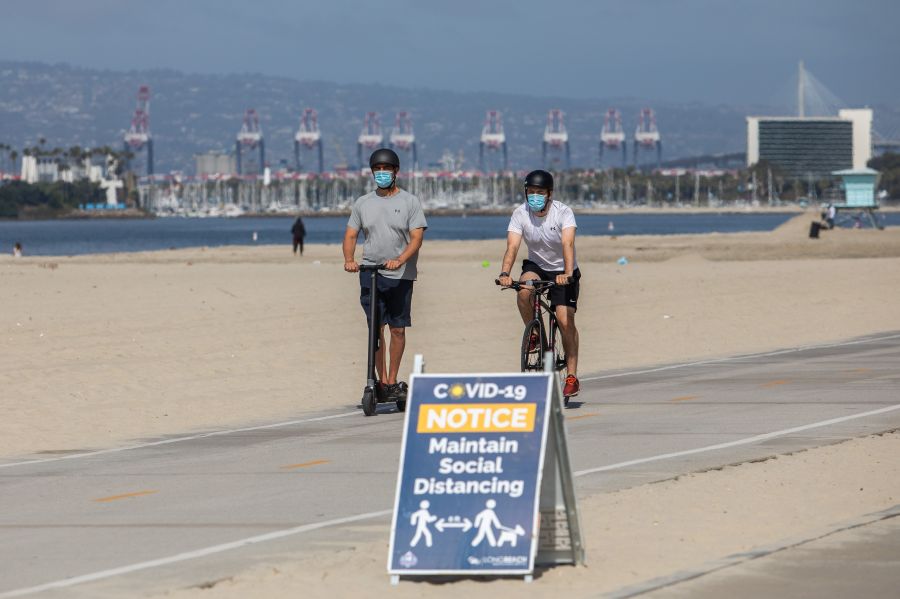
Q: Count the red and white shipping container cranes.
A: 9